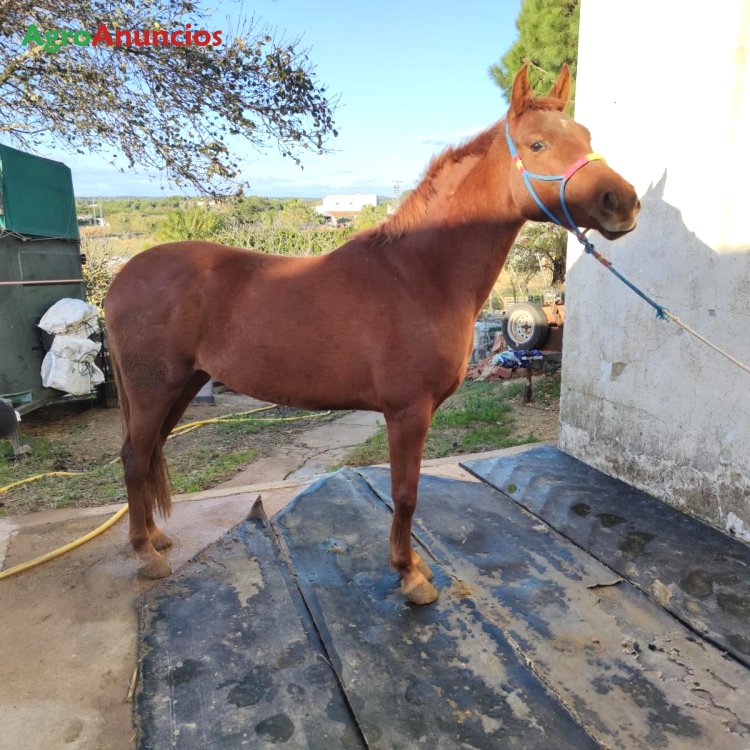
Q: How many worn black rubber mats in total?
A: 4